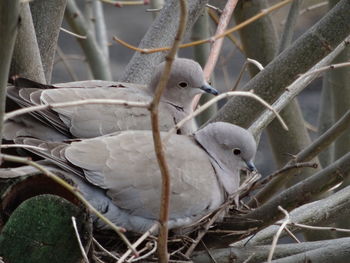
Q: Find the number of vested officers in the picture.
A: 0